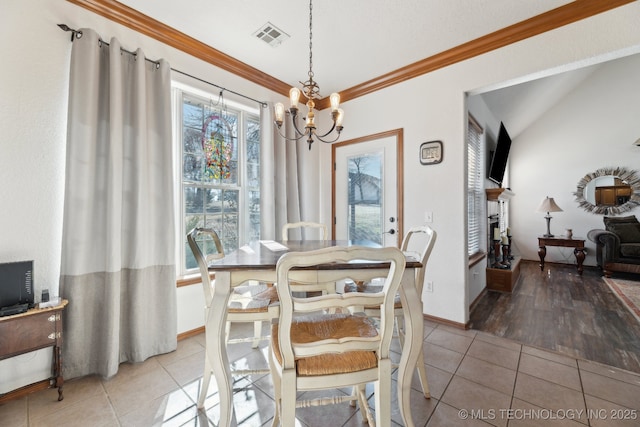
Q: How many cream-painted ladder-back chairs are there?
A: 4